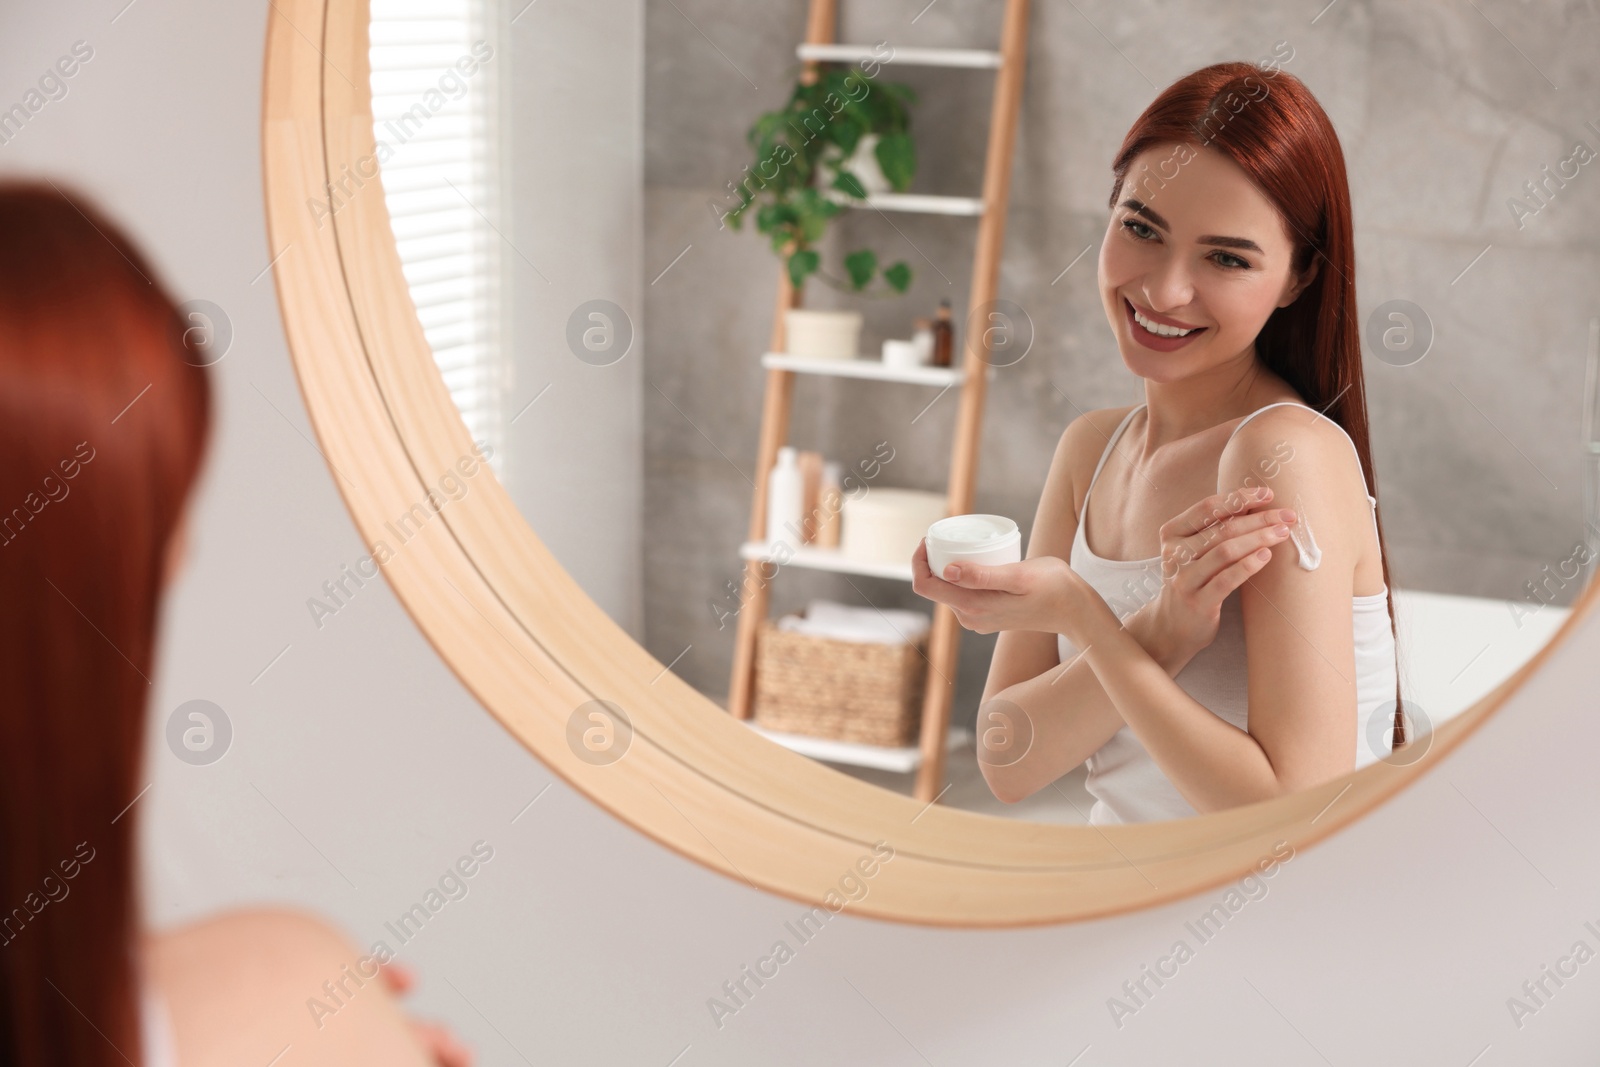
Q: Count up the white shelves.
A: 5